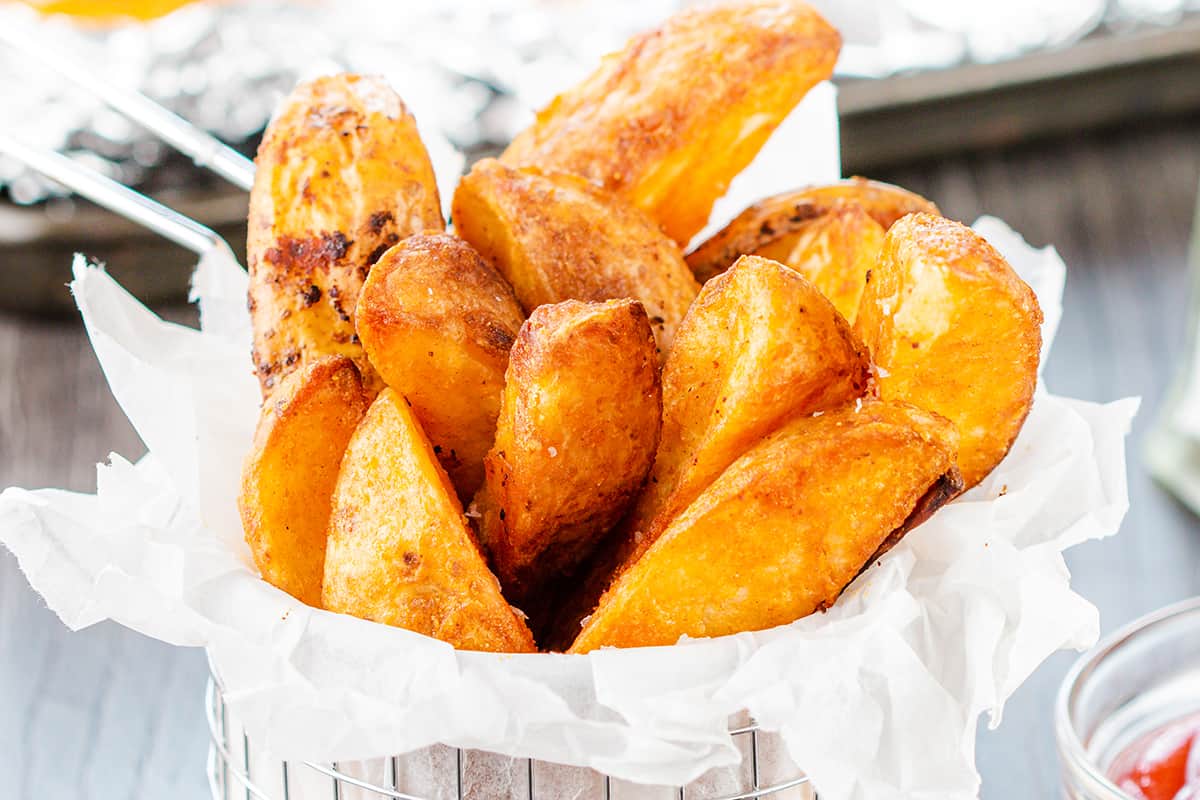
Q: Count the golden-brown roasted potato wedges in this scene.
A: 12